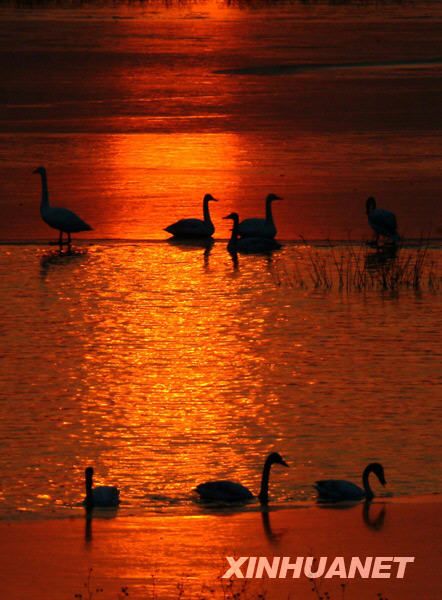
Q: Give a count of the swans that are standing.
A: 2